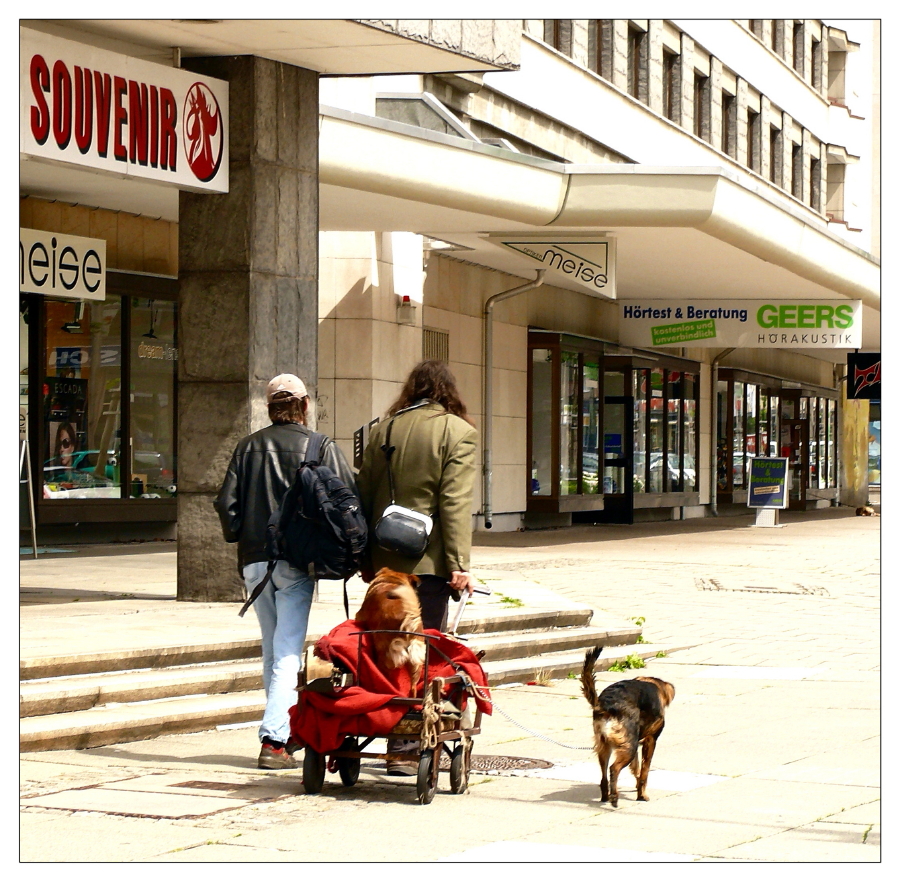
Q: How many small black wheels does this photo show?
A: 4